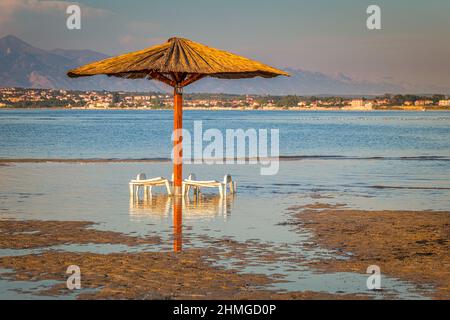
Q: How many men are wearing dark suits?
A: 0